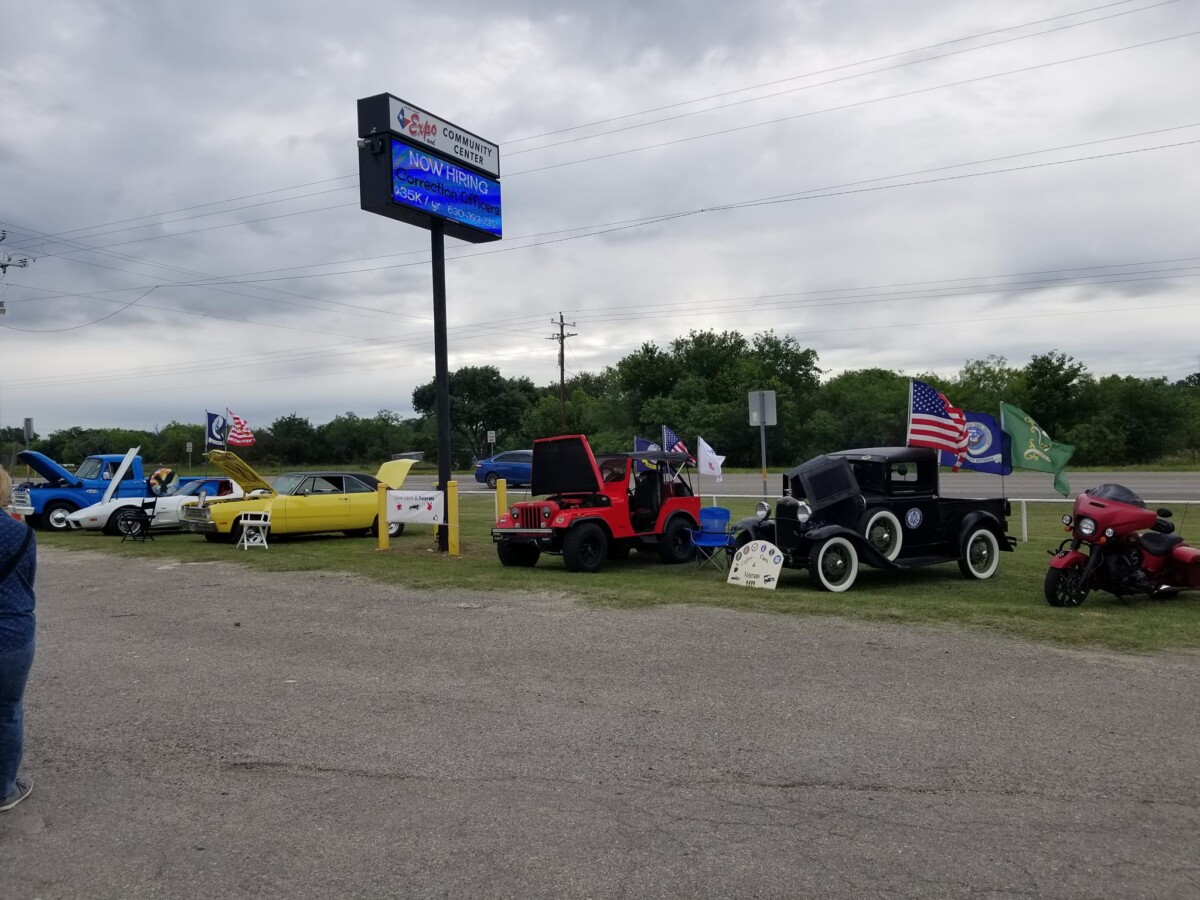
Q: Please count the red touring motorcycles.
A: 1